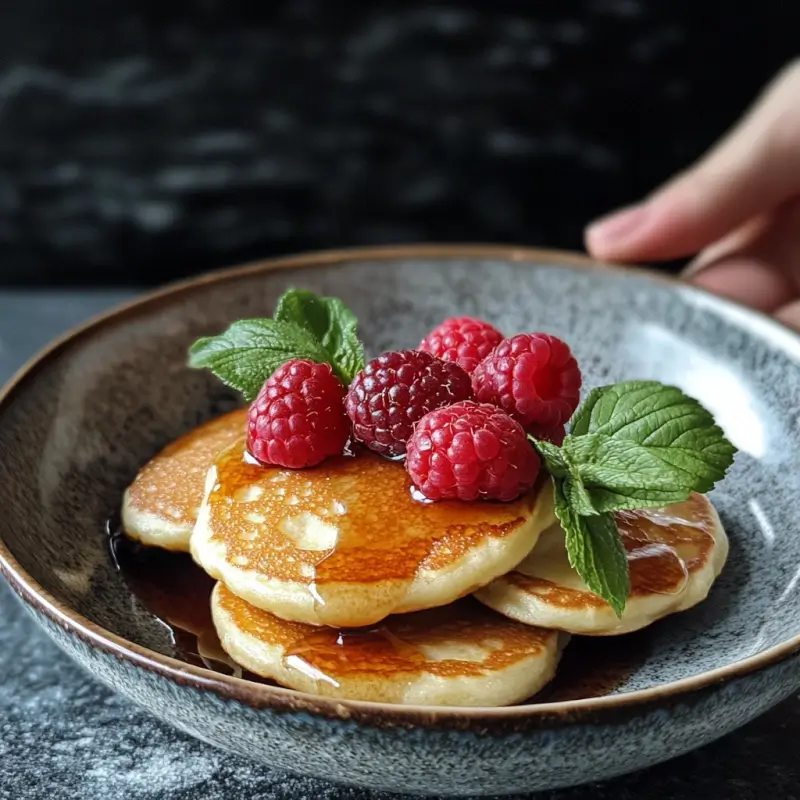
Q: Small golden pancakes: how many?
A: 4